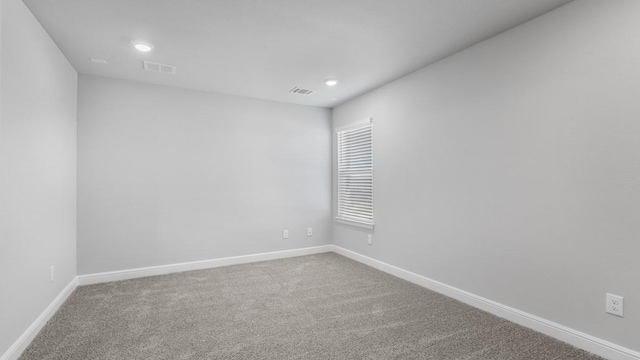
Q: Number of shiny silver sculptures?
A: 0